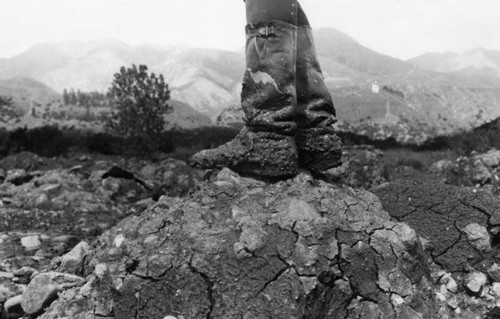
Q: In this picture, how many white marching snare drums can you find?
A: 0